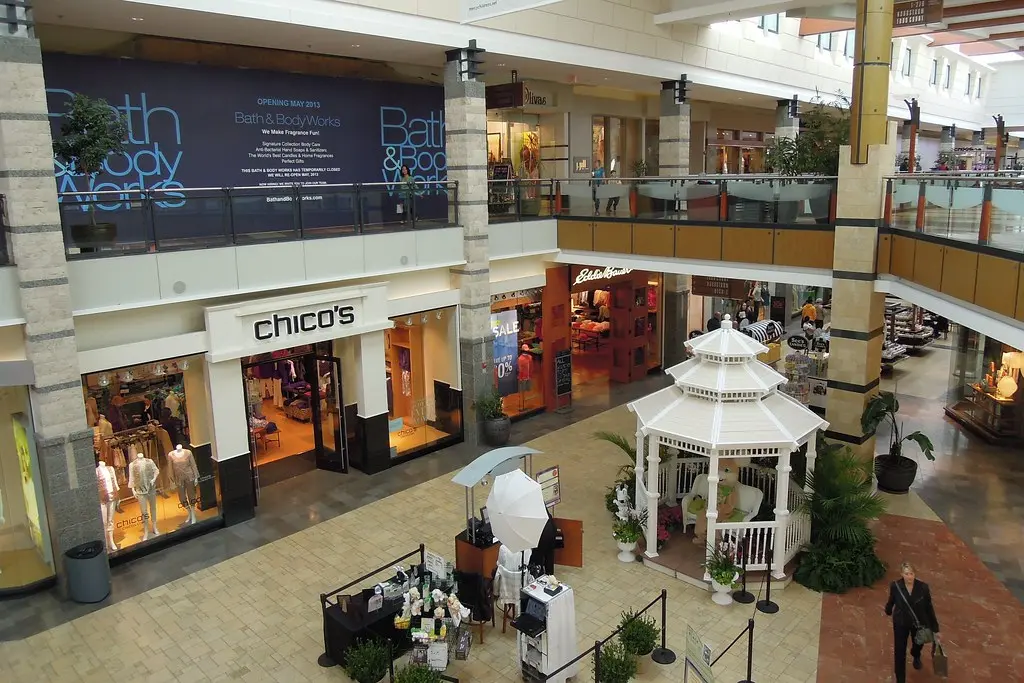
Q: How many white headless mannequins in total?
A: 3